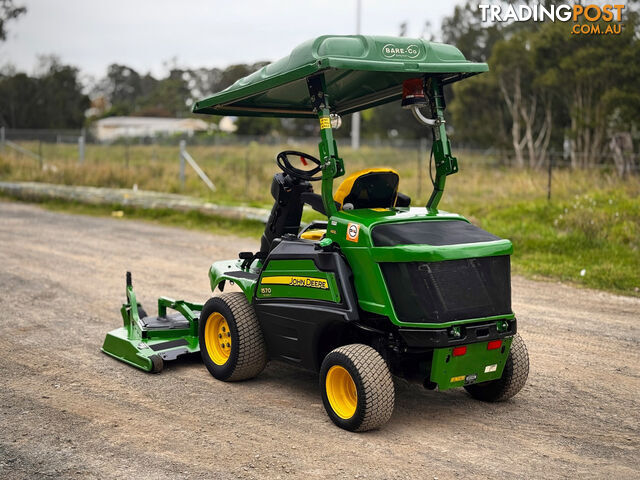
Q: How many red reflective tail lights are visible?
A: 2